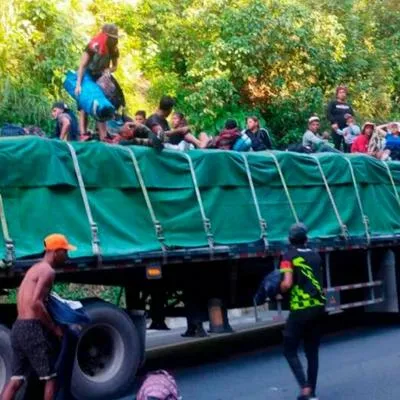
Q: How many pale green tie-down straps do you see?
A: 9